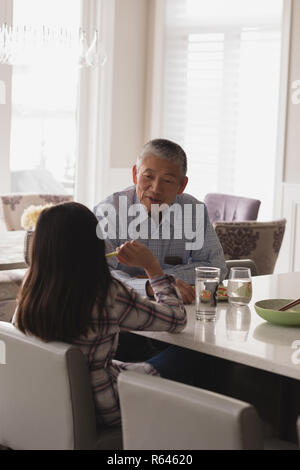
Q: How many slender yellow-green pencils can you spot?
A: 1